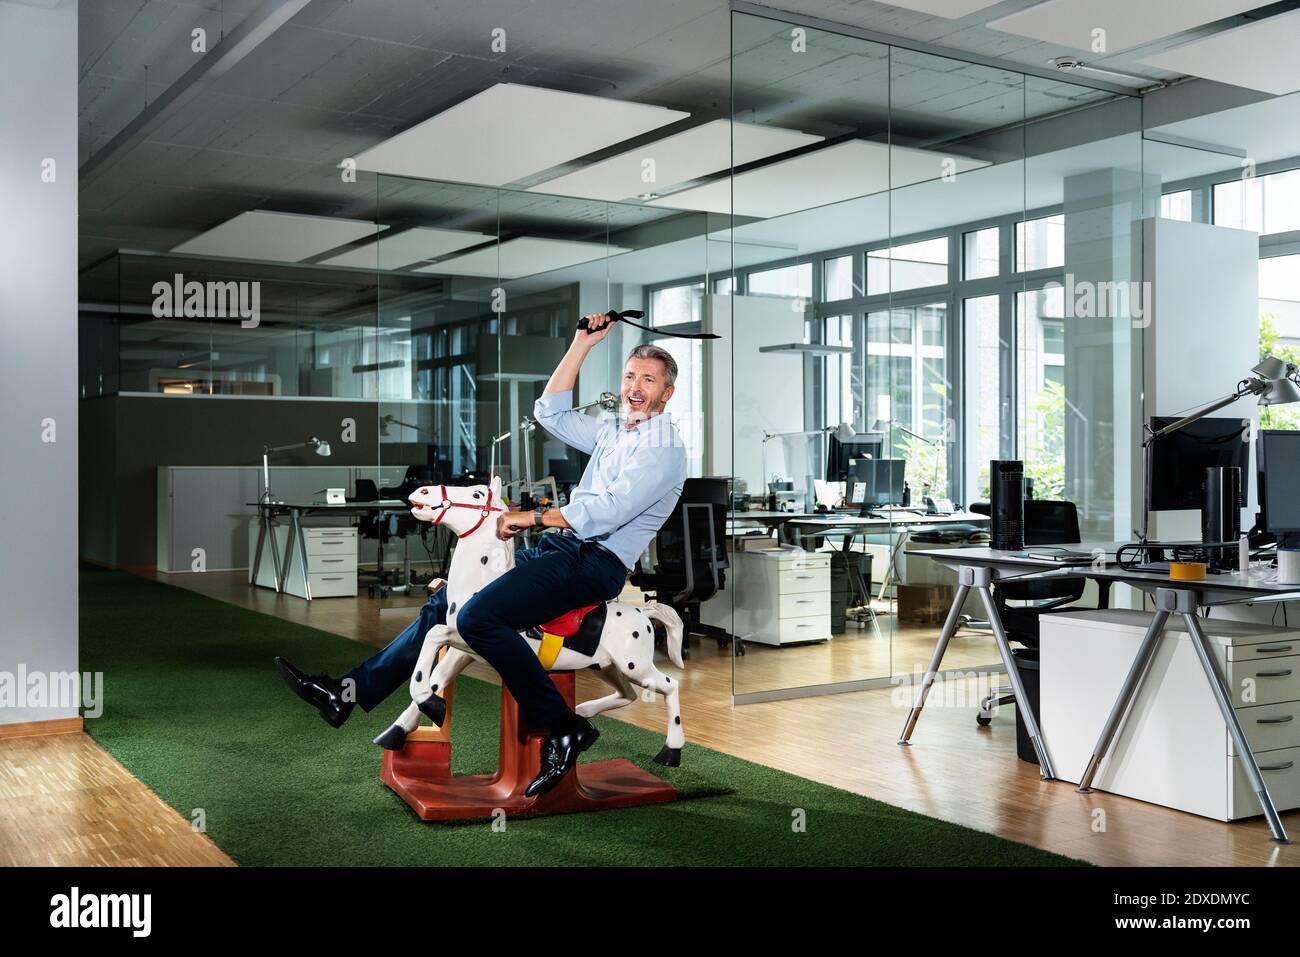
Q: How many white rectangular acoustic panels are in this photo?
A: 9